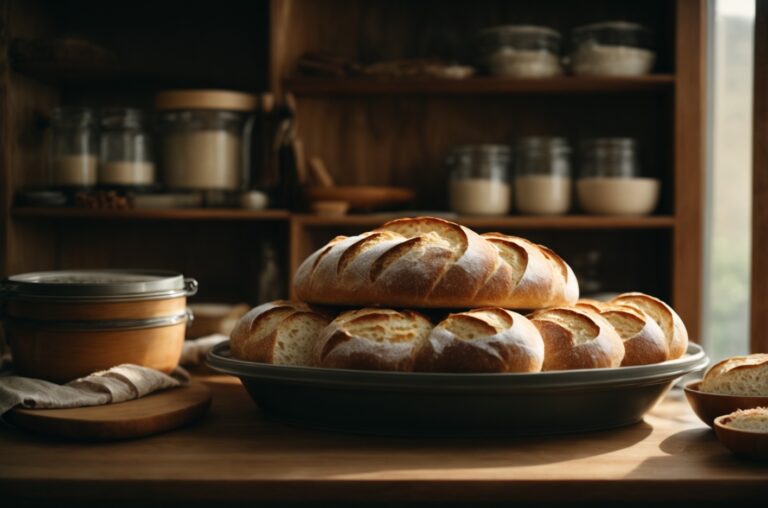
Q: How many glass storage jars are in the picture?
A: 8